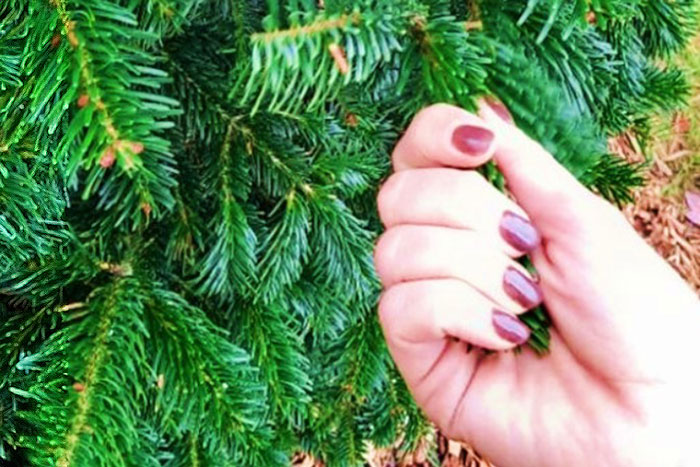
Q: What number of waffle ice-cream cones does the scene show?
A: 0